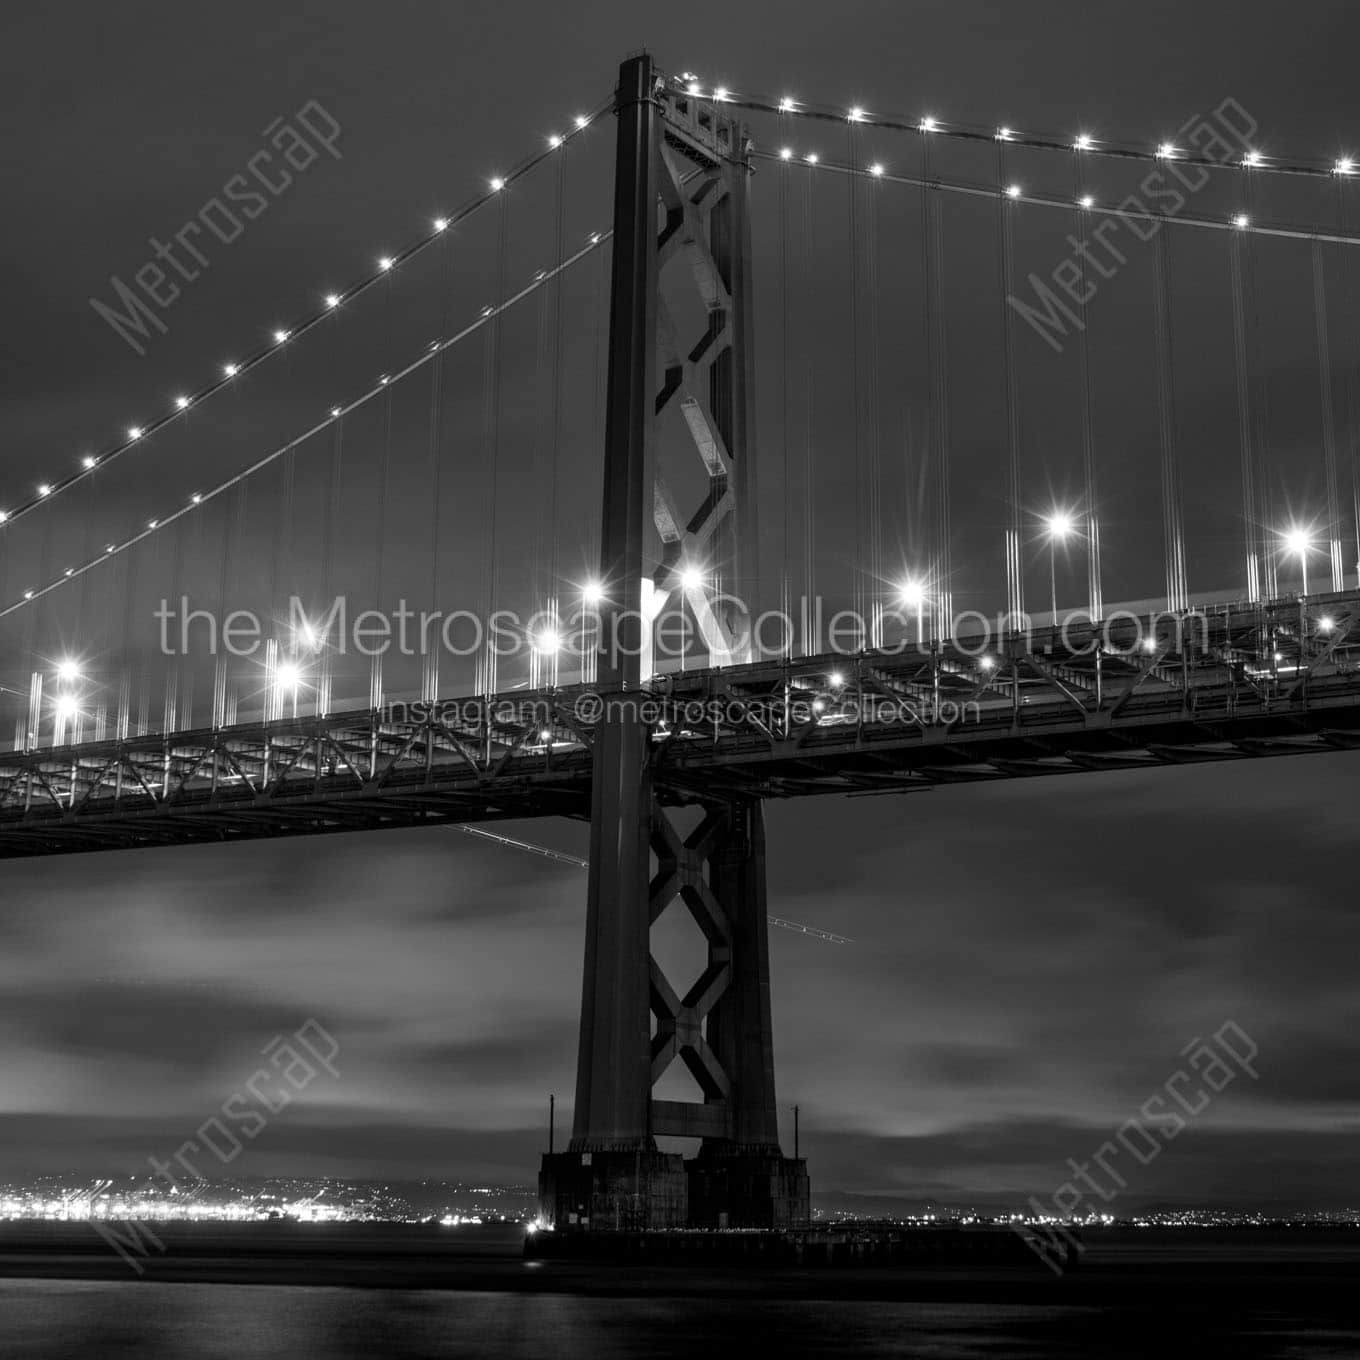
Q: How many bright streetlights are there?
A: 10